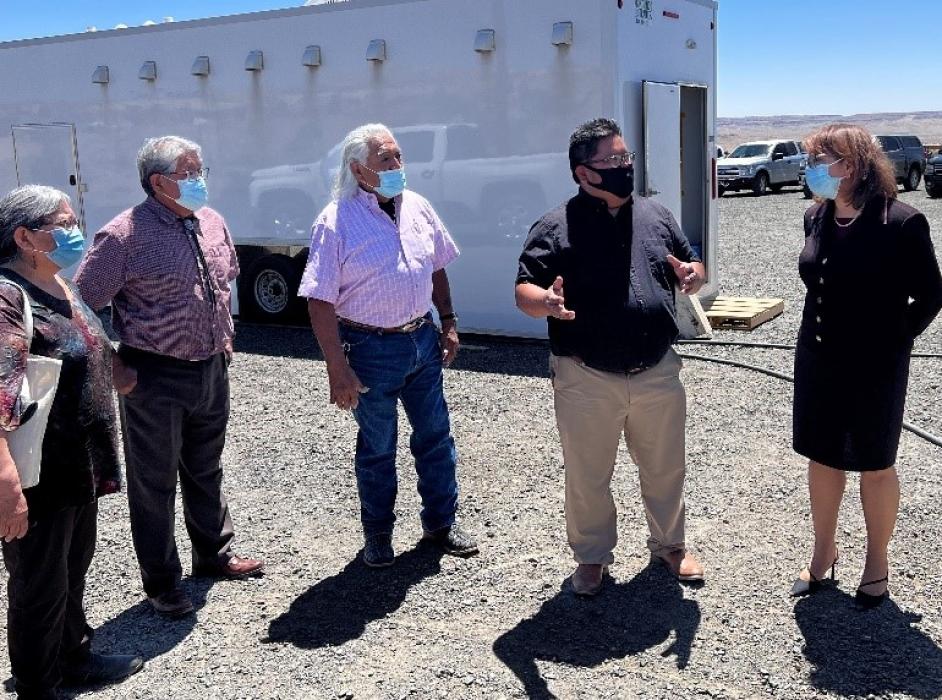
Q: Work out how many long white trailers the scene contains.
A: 1